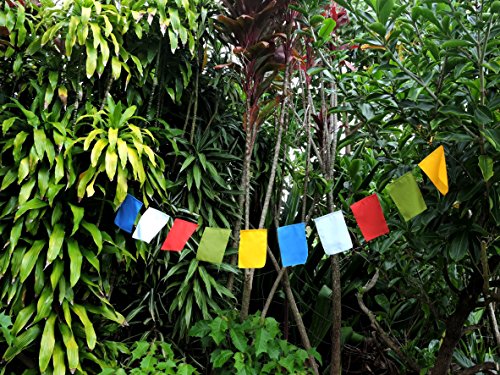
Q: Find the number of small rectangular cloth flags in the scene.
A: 10